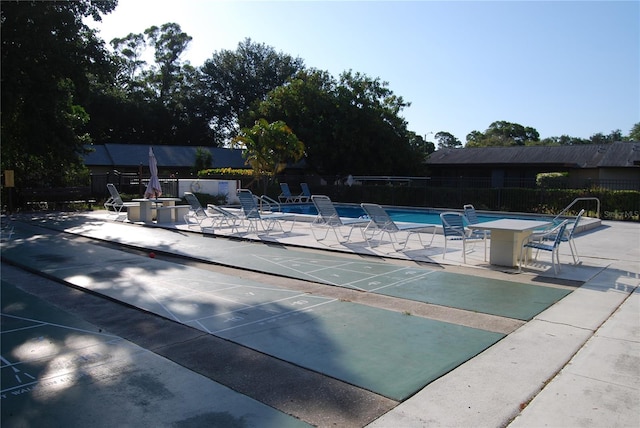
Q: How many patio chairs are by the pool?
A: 12